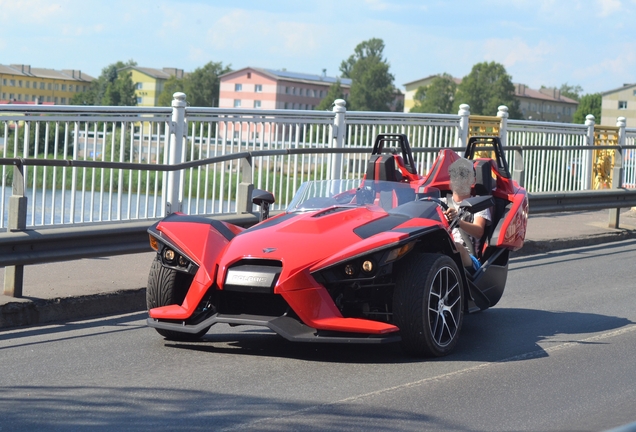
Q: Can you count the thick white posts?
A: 6